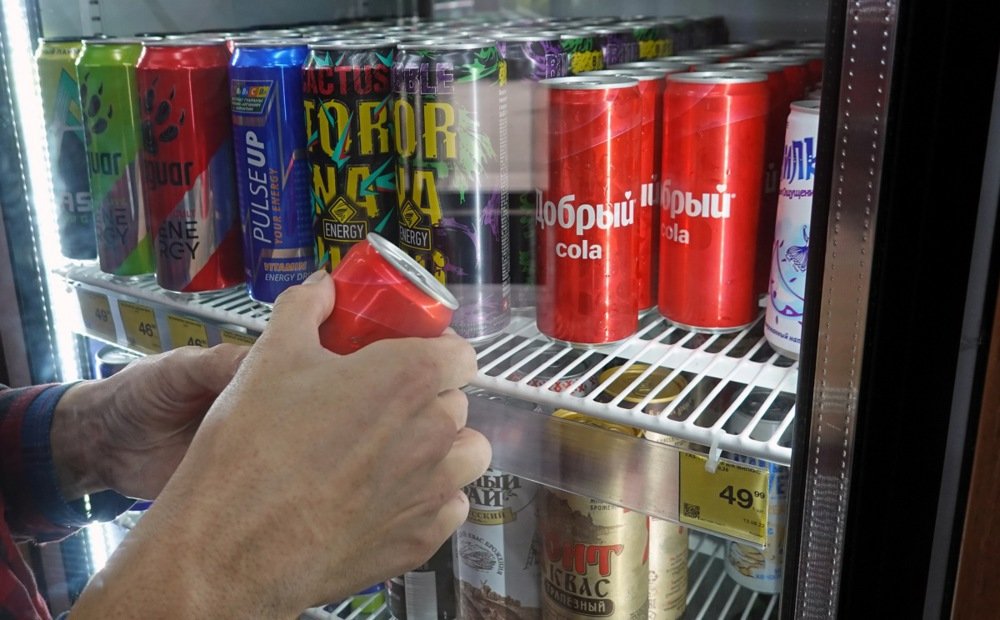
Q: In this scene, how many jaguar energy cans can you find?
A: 2